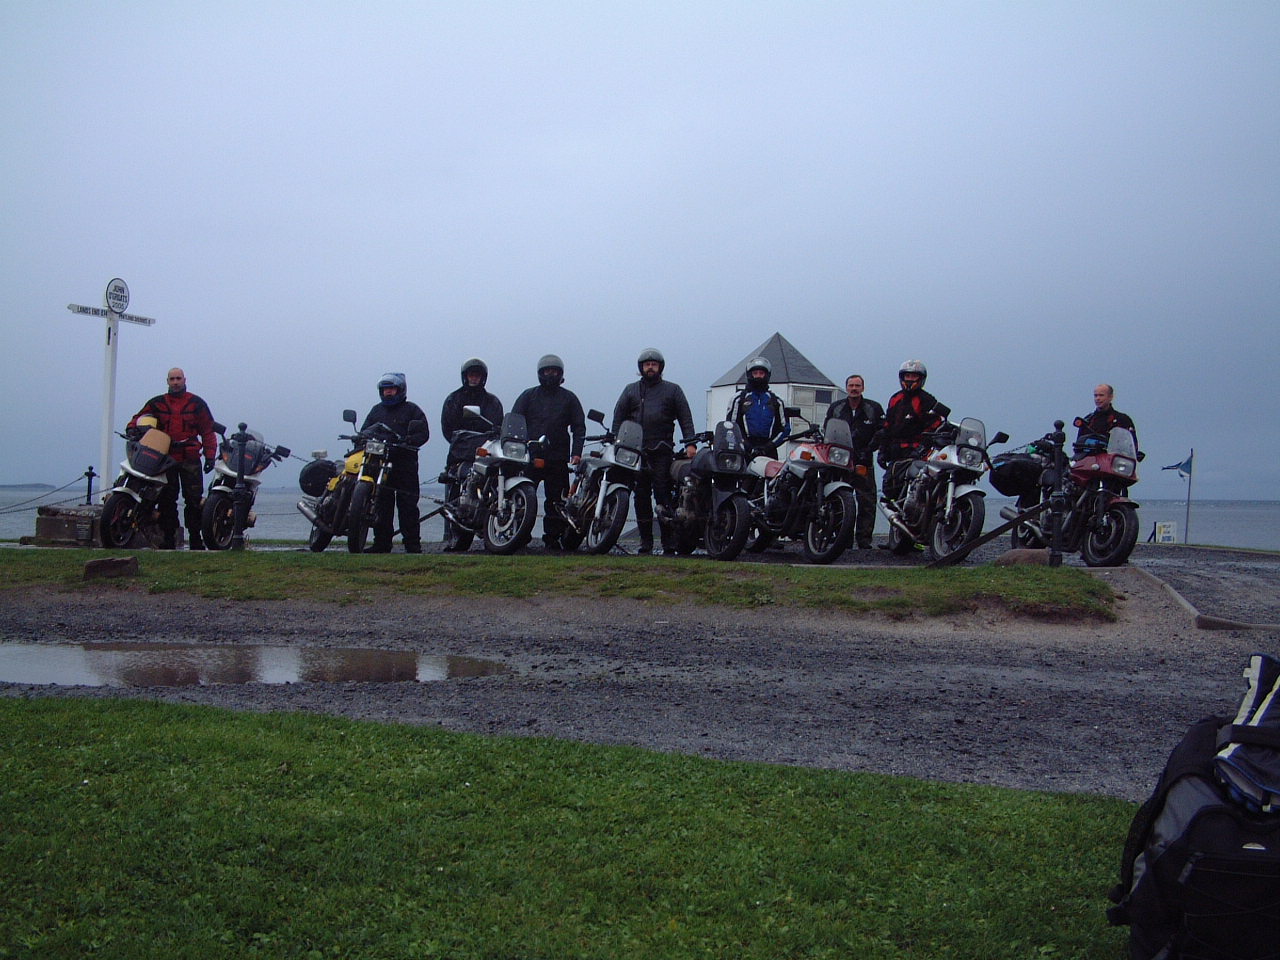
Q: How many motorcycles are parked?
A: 9